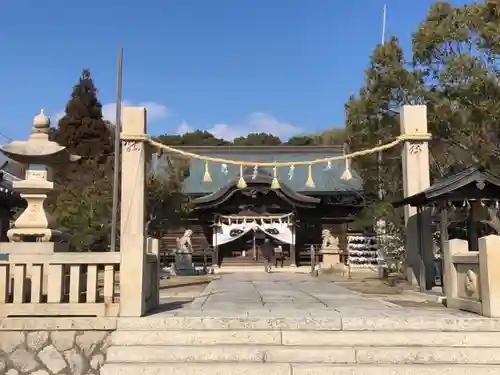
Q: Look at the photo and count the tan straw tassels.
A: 5